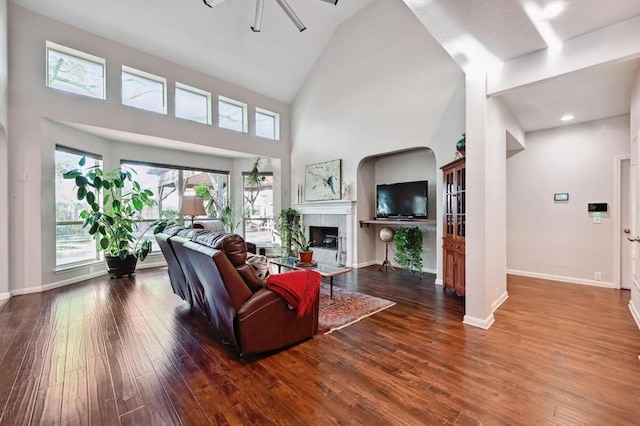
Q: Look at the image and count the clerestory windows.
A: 5